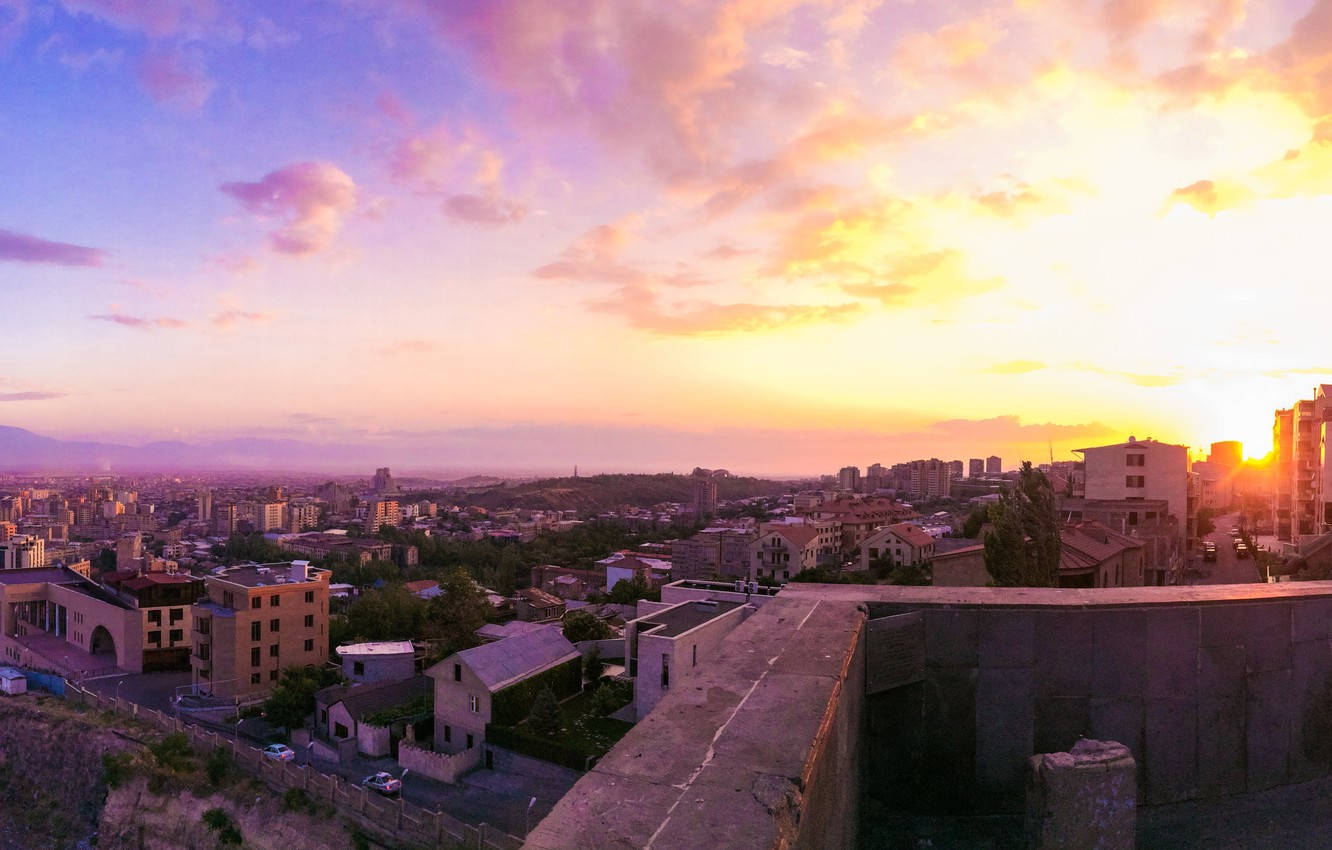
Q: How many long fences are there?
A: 1